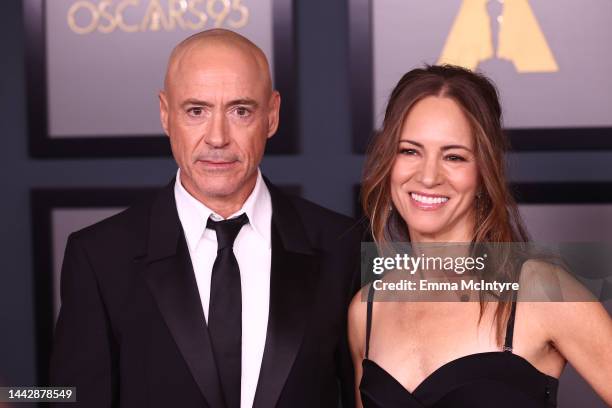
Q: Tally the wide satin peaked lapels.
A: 2